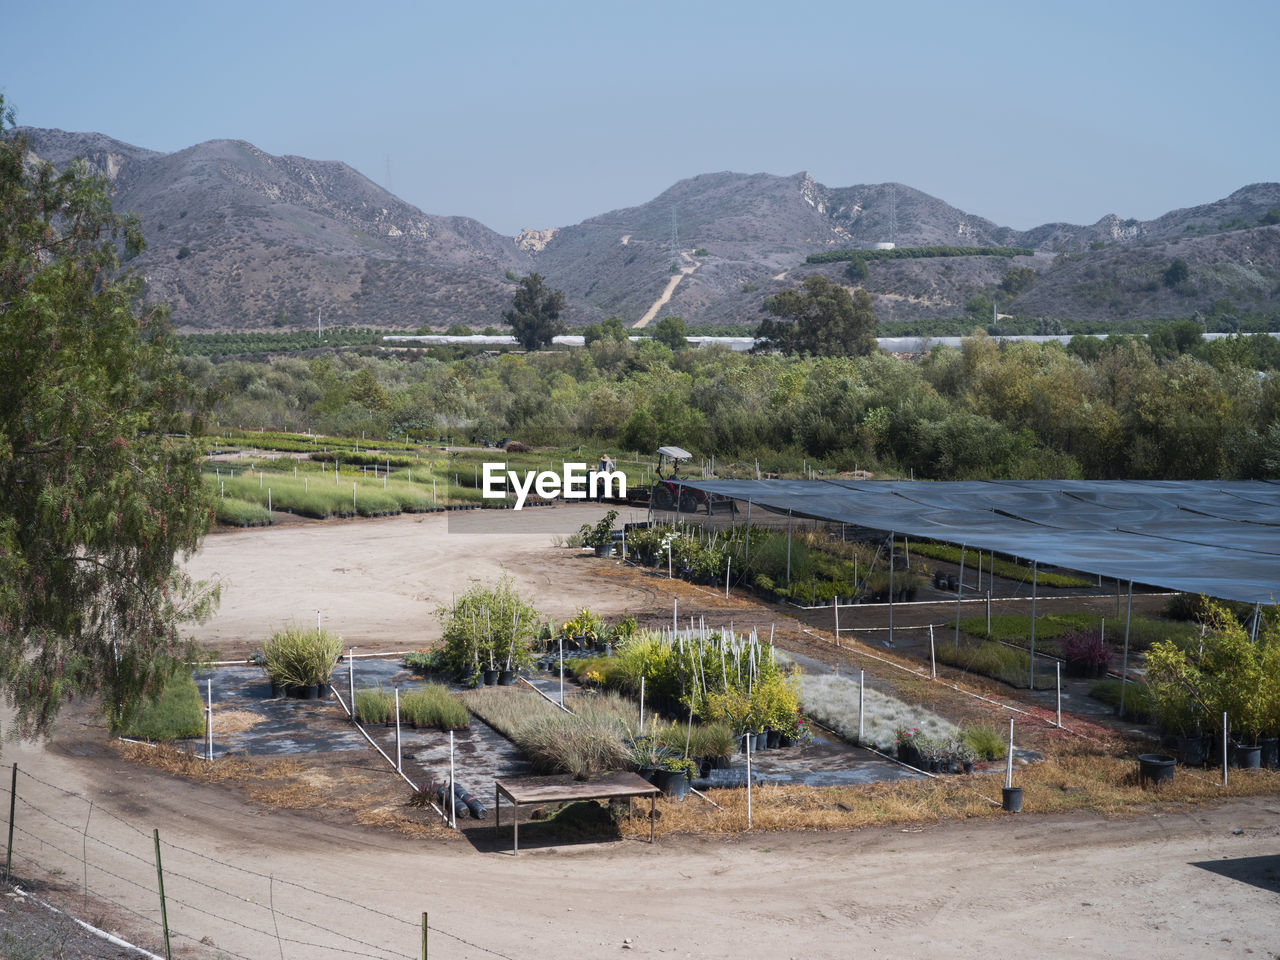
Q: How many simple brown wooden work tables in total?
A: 1